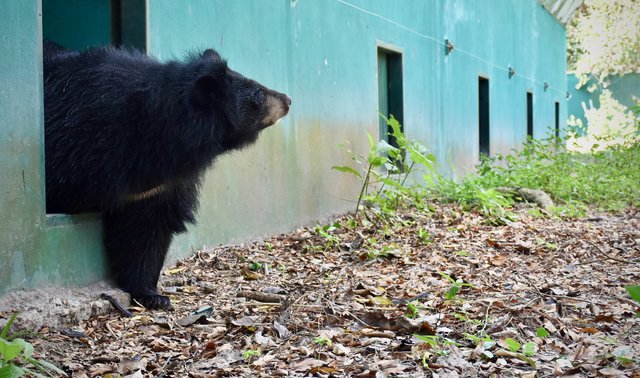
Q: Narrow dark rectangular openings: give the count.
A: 4